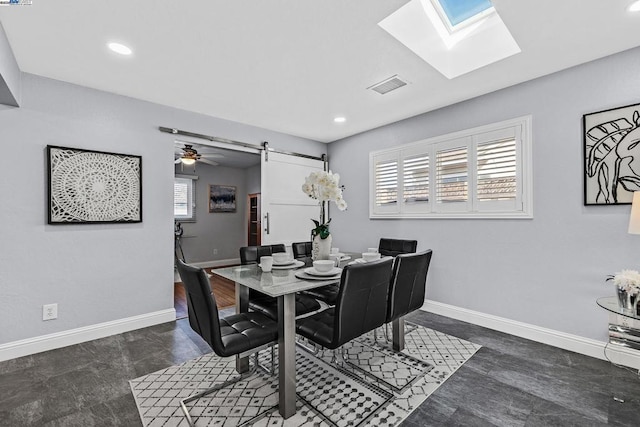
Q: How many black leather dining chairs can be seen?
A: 6